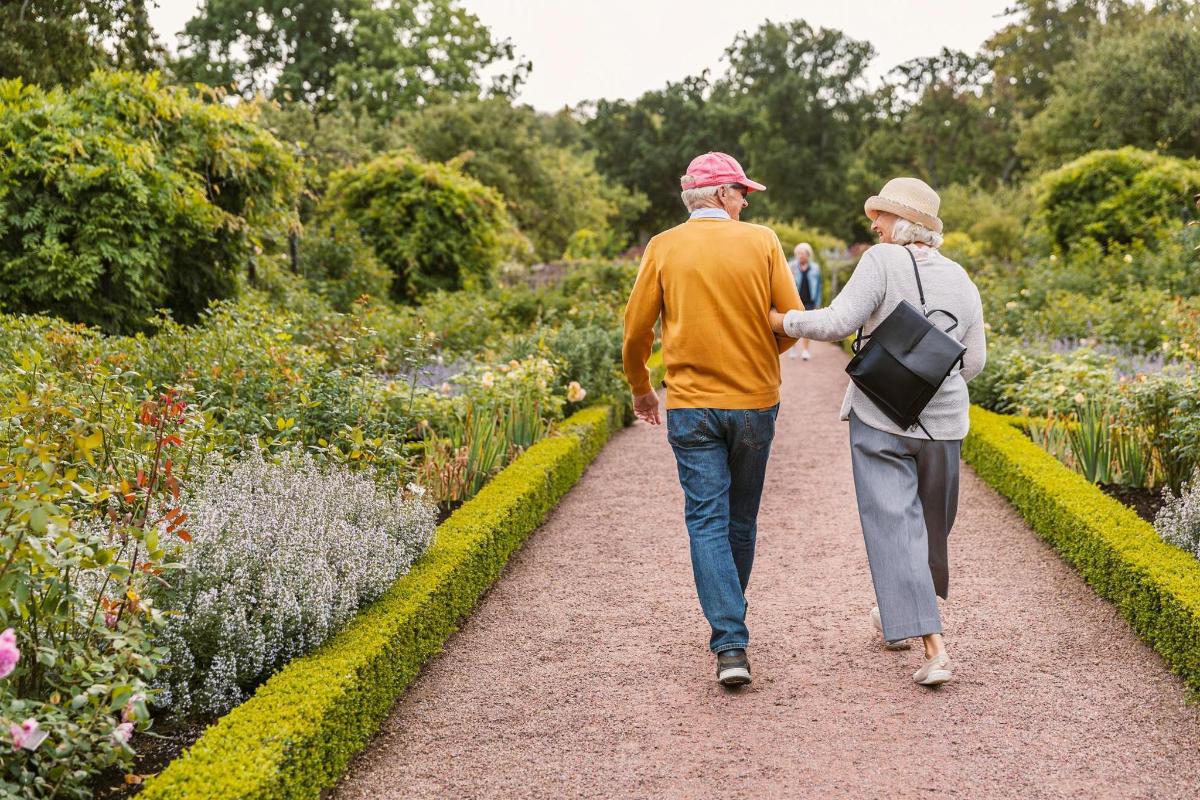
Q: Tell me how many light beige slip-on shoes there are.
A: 2